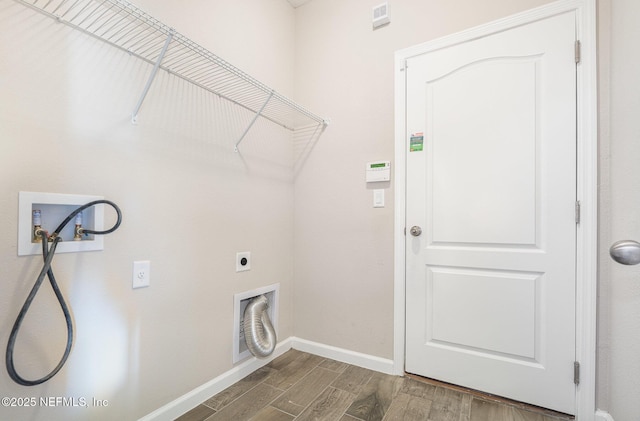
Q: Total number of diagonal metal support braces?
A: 2